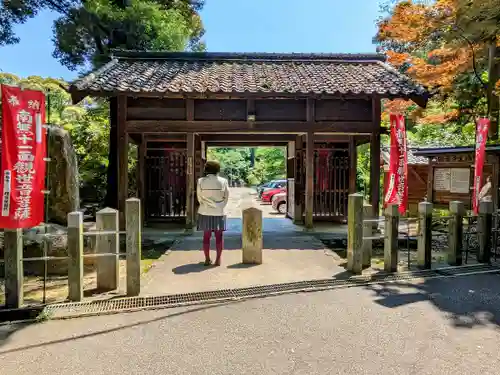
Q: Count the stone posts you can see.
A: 11